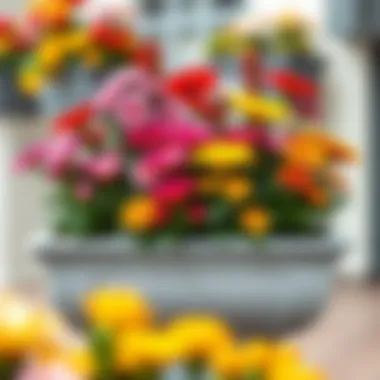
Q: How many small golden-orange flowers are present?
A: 3